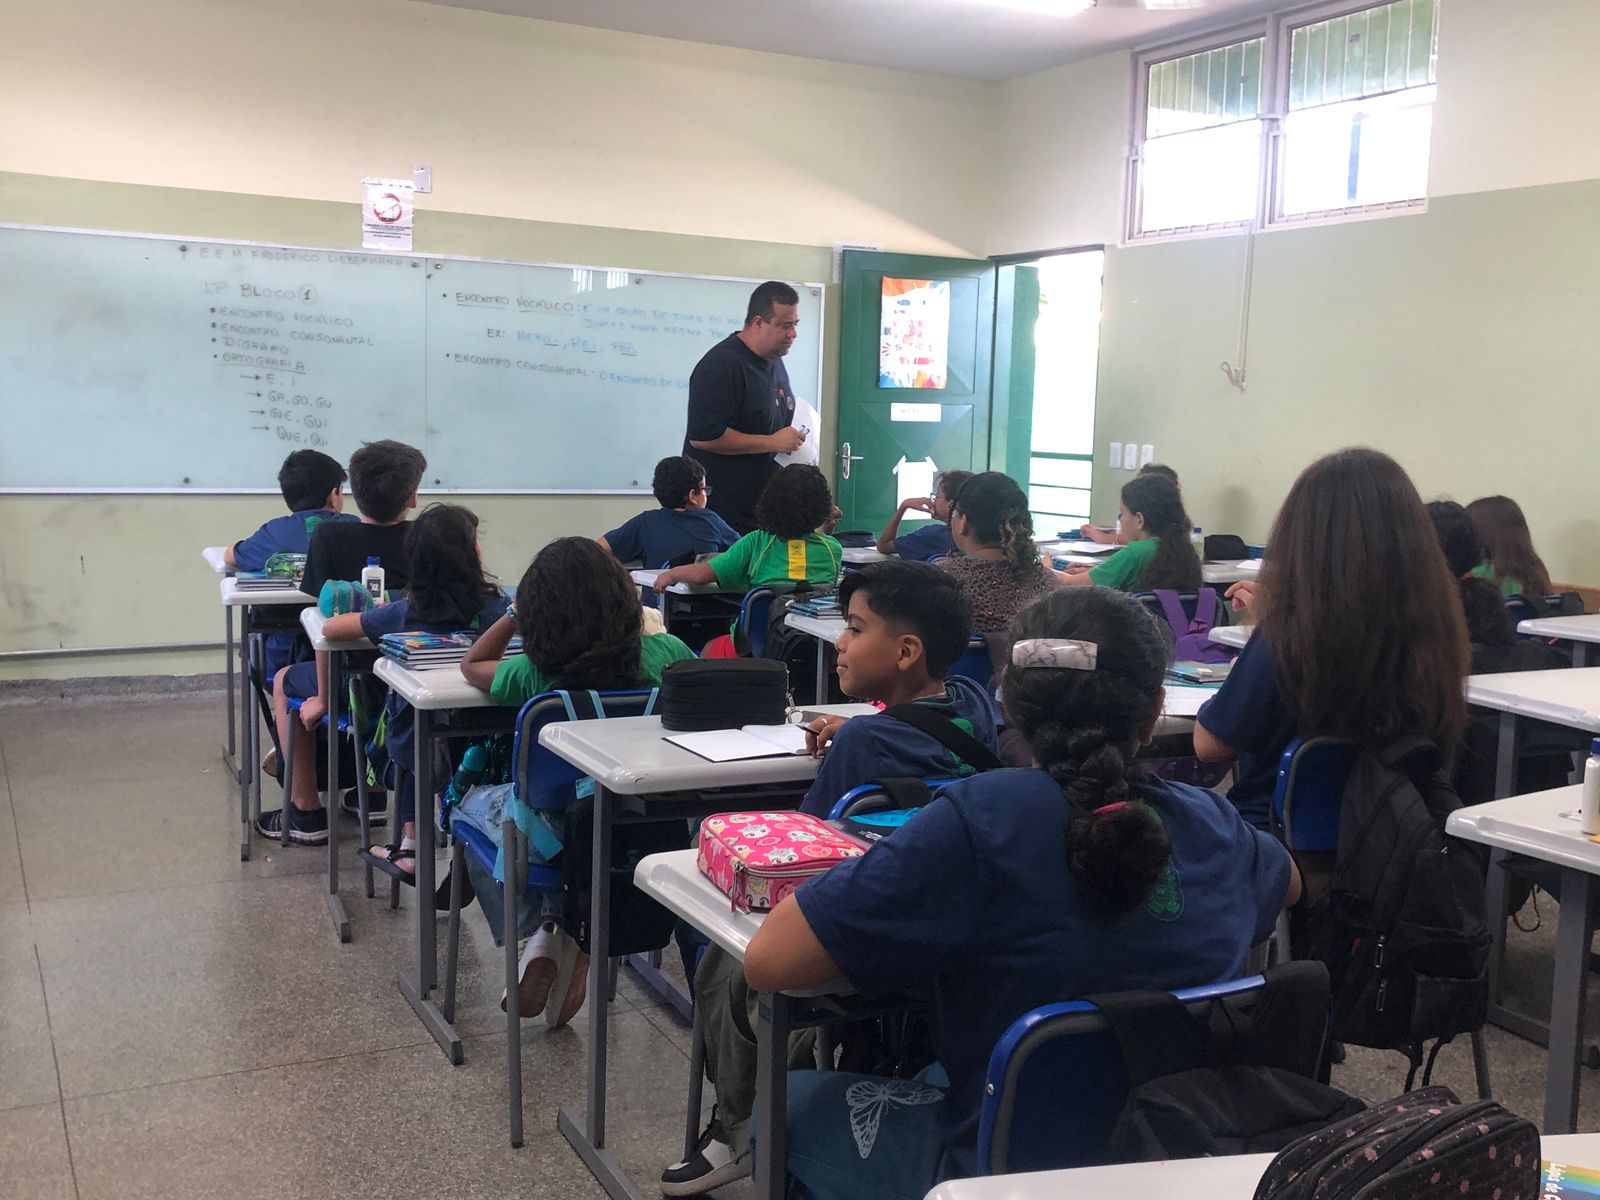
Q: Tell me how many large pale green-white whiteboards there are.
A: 1